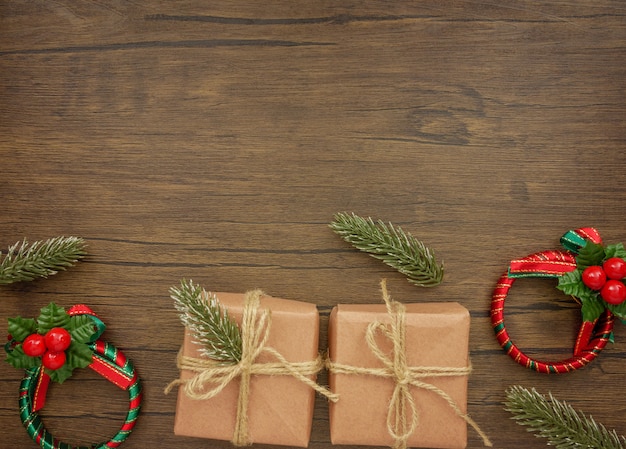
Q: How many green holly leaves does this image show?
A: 11